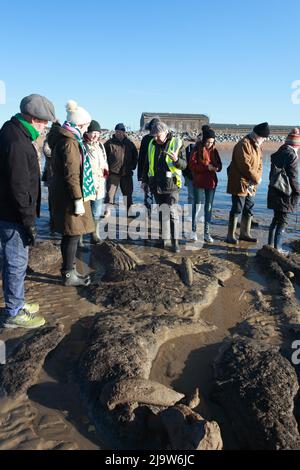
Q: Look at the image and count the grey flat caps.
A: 1